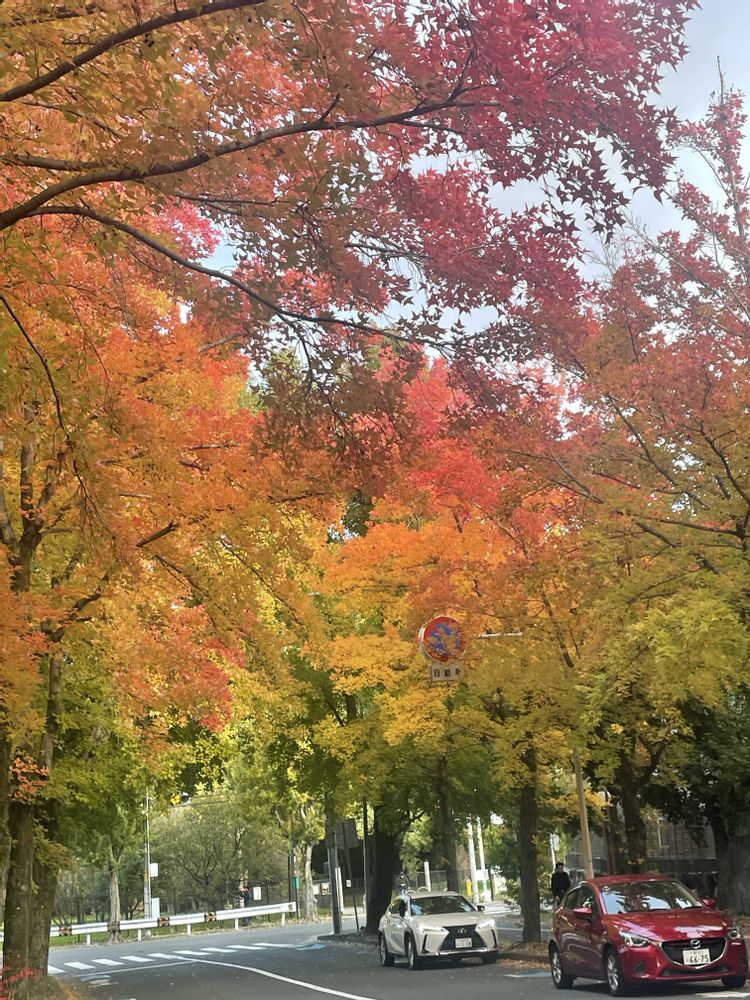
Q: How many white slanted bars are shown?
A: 9